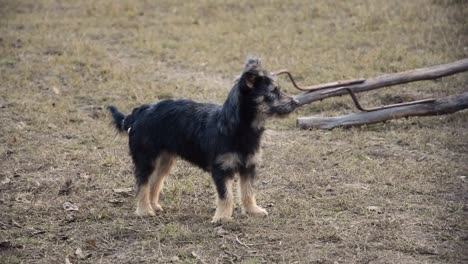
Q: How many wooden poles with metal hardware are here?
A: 2